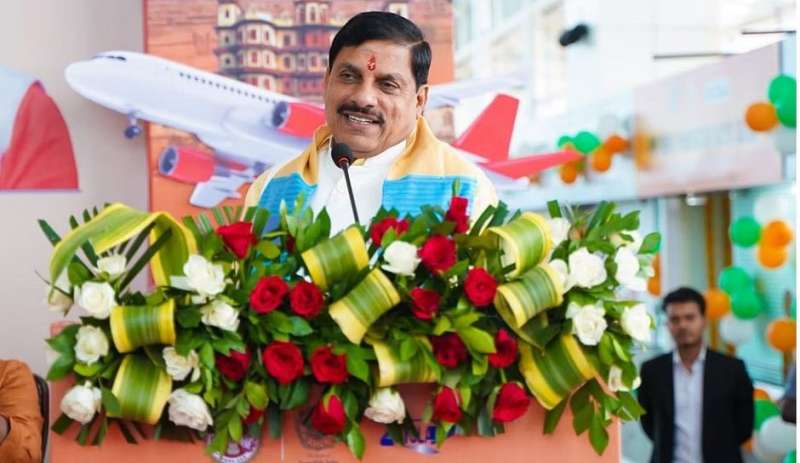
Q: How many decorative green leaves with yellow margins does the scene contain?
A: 9